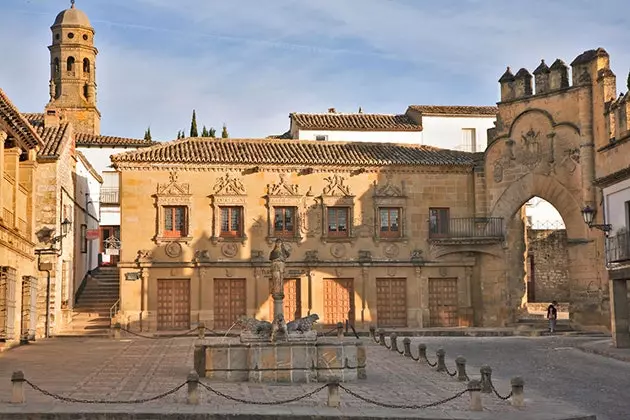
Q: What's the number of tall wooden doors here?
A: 6